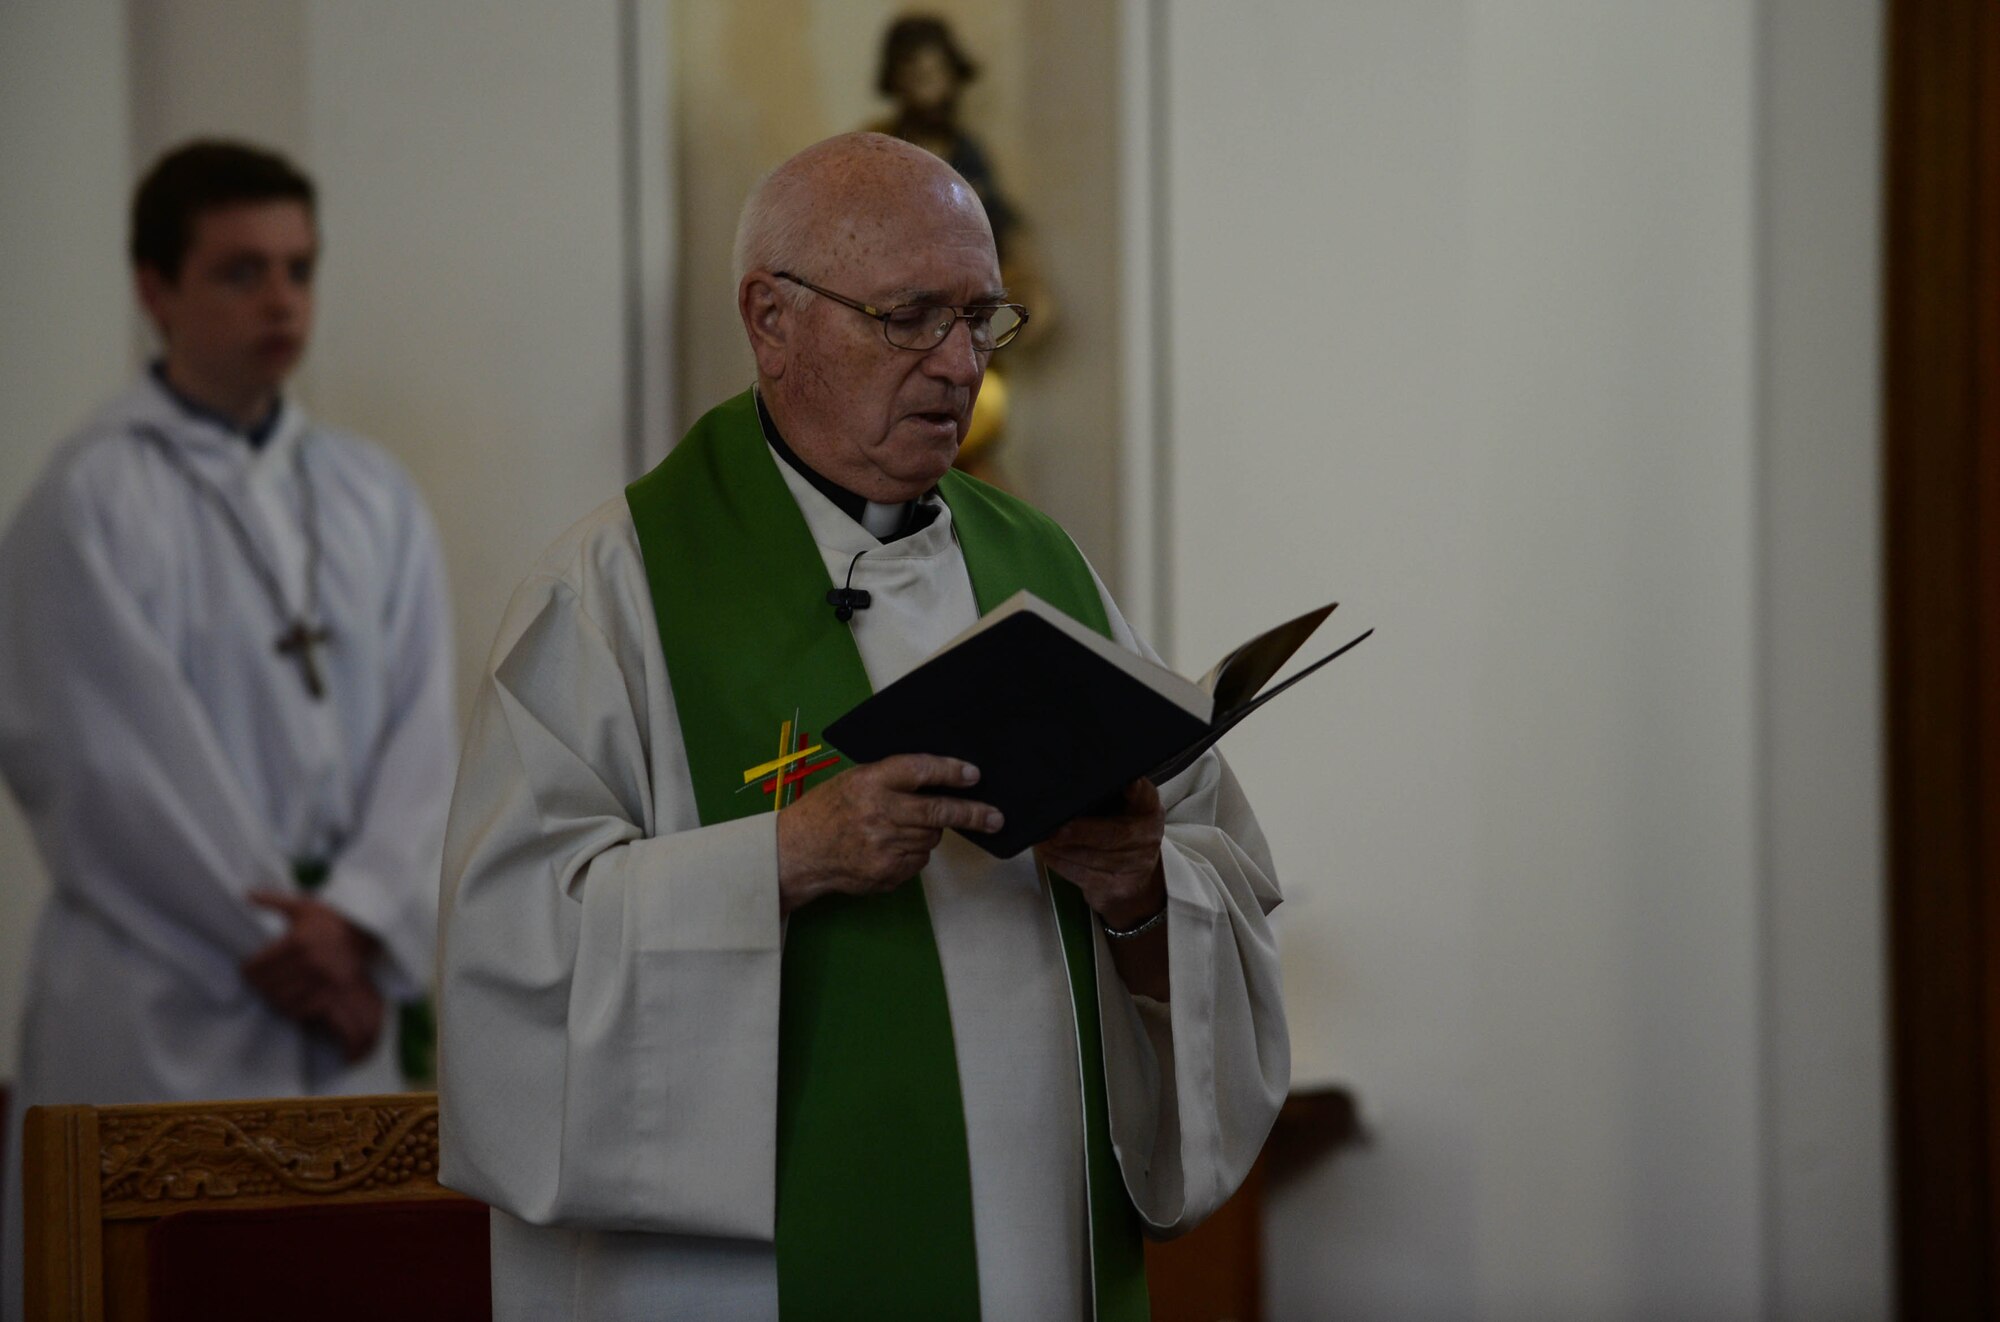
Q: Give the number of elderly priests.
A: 1